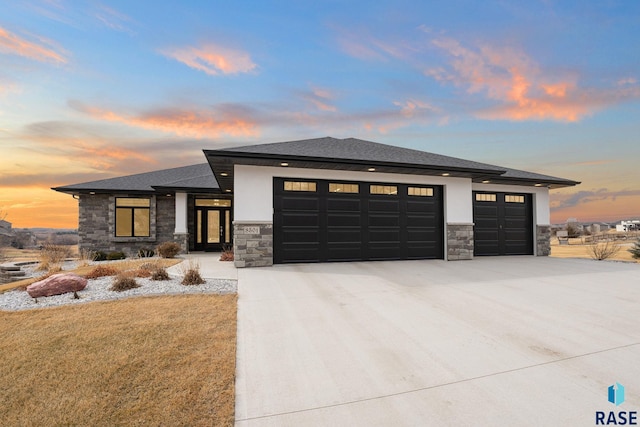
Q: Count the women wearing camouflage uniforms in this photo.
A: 0